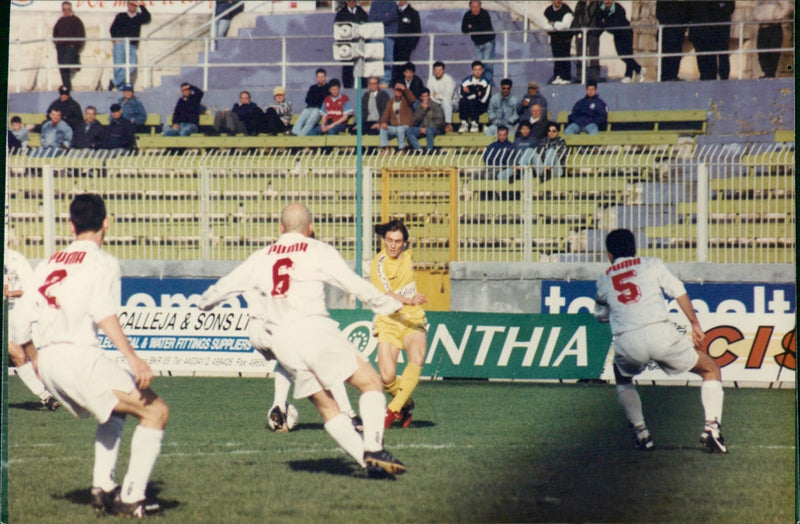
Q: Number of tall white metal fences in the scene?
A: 1